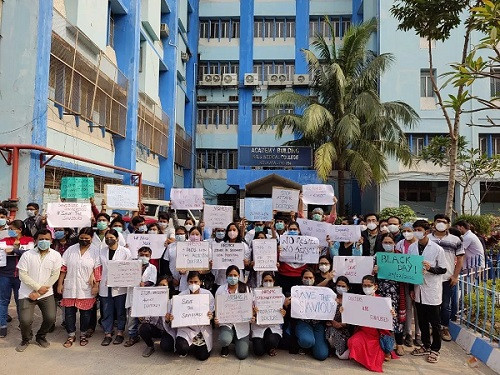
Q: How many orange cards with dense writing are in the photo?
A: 0